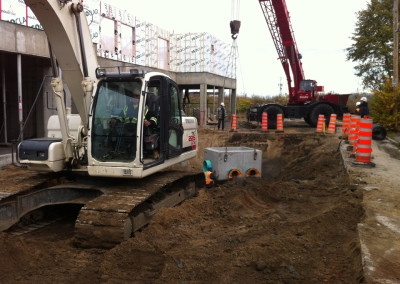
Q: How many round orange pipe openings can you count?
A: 2